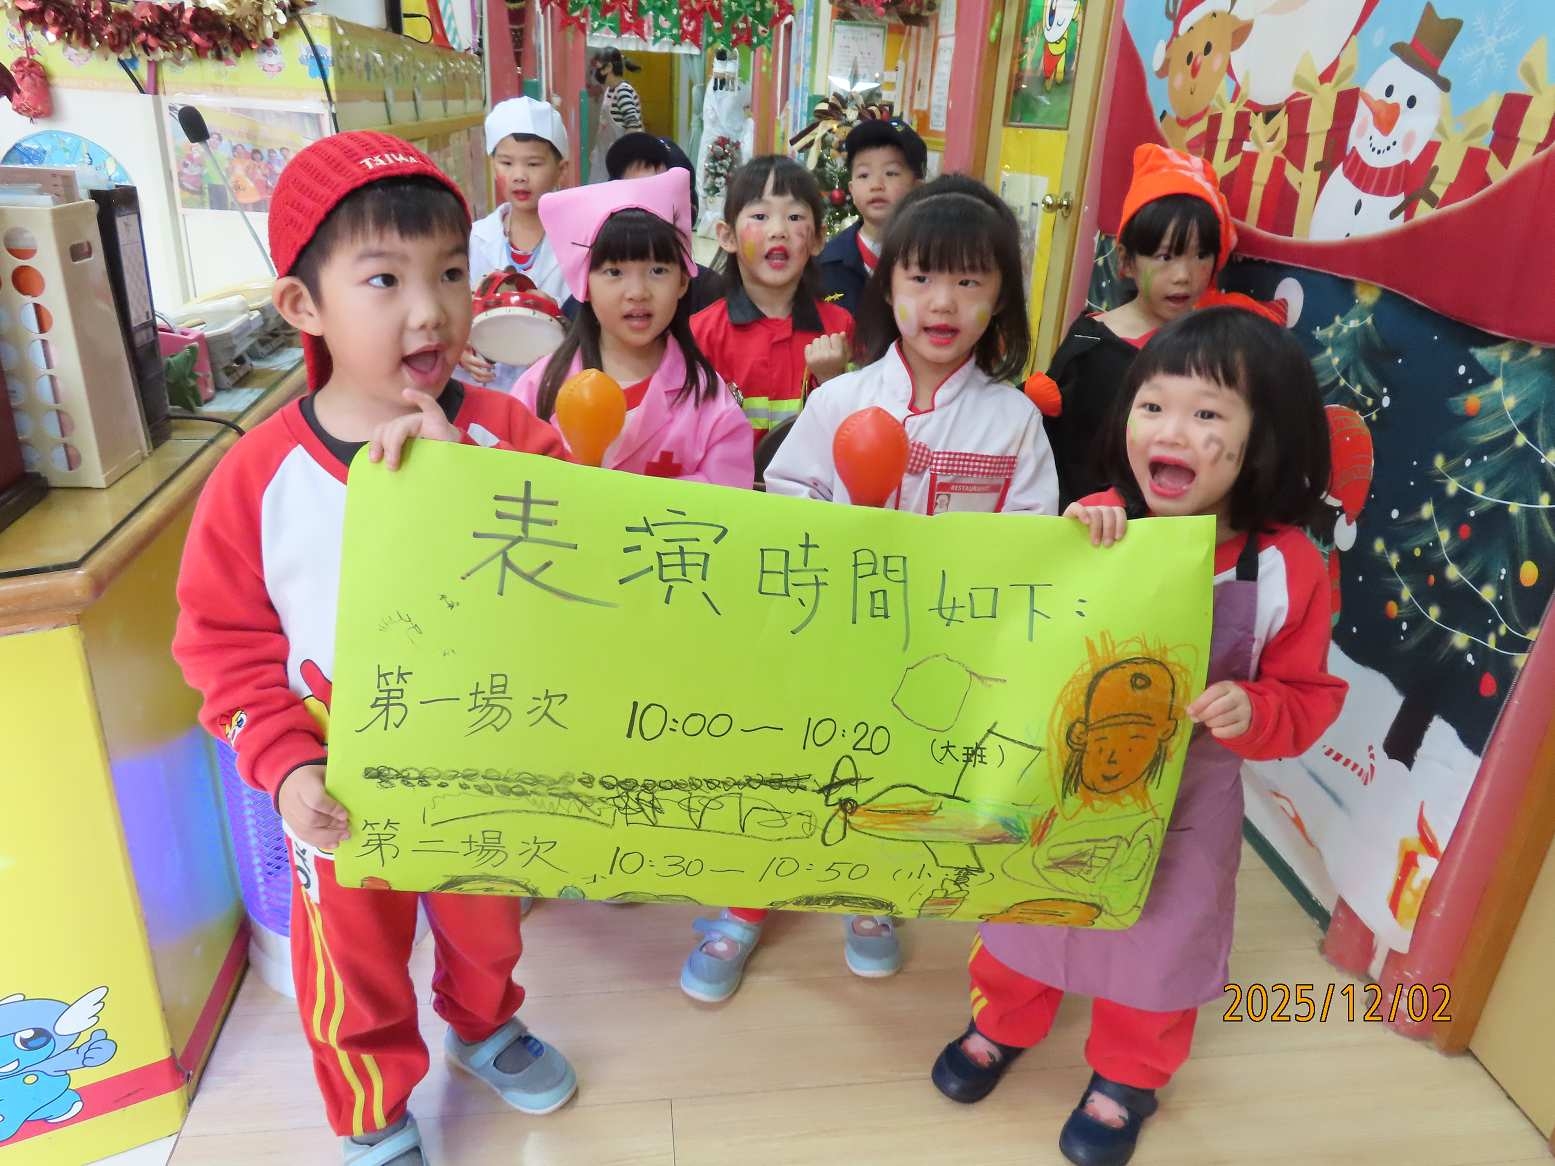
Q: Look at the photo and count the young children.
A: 9